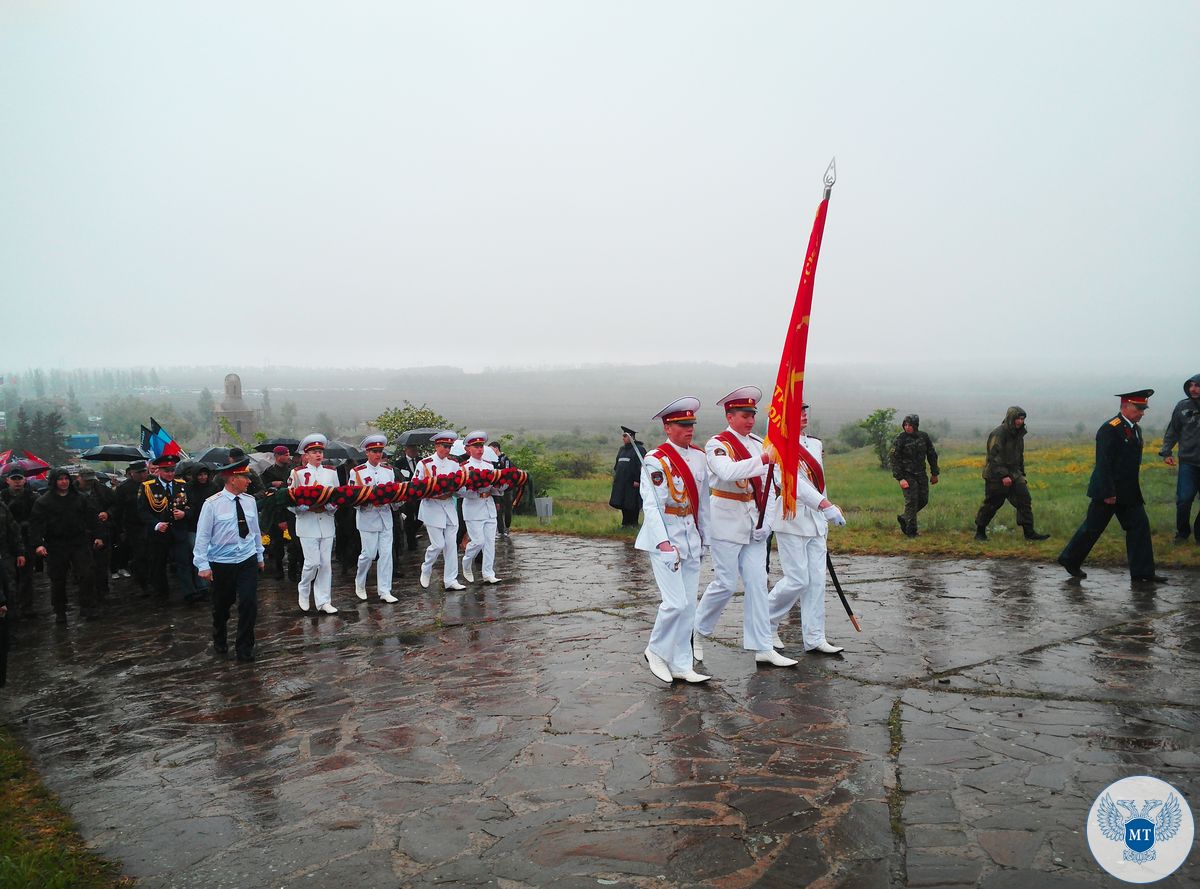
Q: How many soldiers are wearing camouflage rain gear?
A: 2